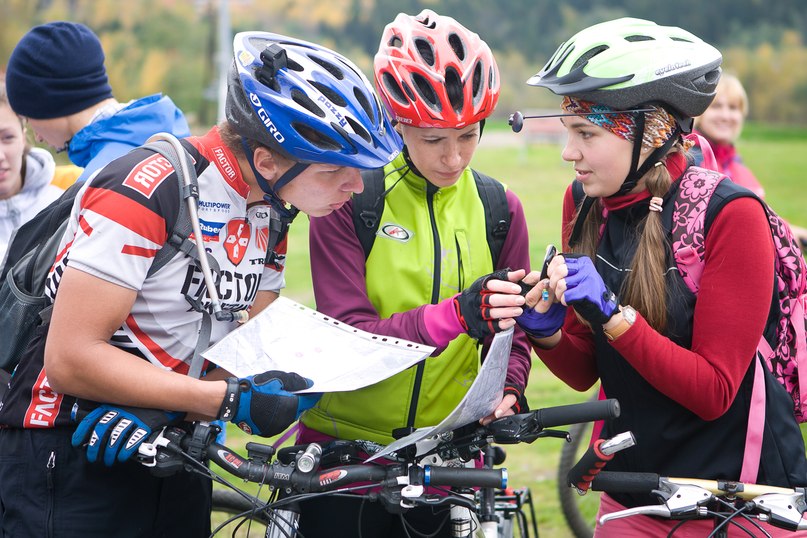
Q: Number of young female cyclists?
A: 2